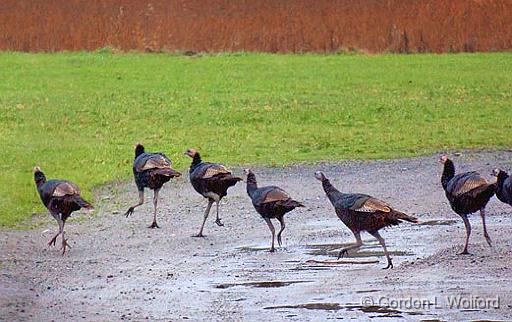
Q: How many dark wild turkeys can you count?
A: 7